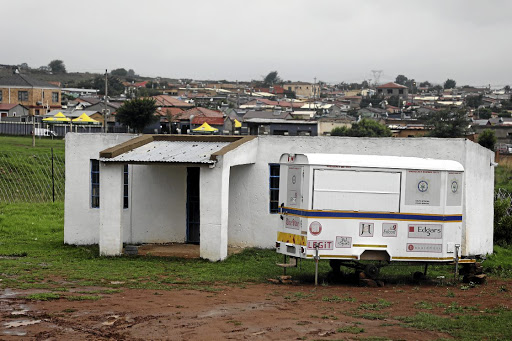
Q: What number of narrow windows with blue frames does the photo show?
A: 3